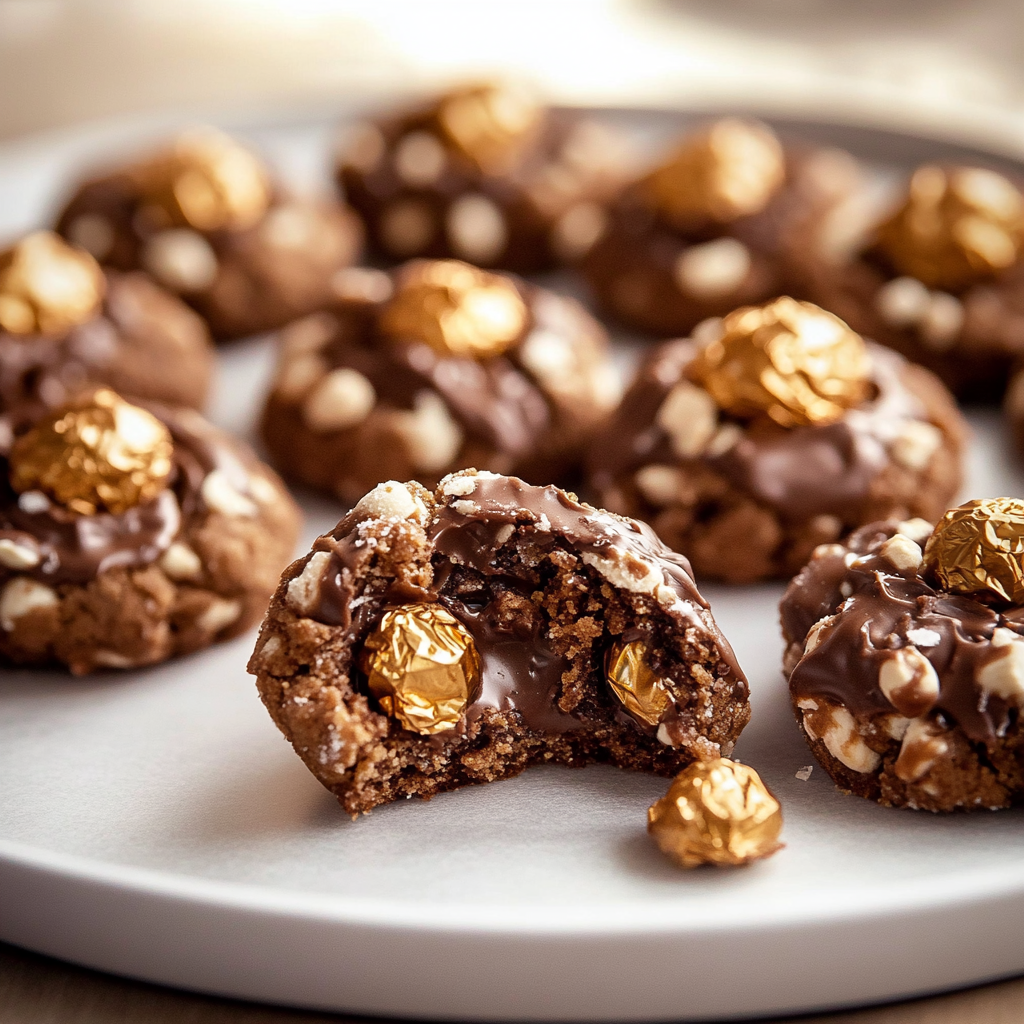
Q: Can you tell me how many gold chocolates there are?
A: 12